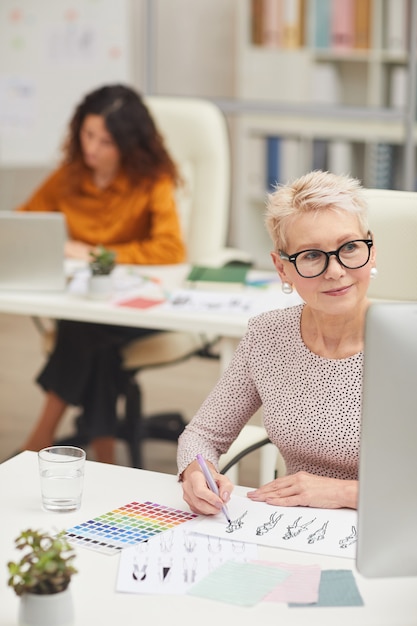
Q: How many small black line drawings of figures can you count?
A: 5